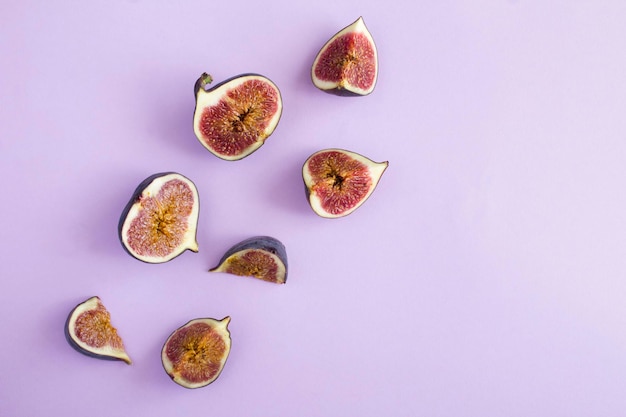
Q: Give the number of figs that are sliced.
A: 7